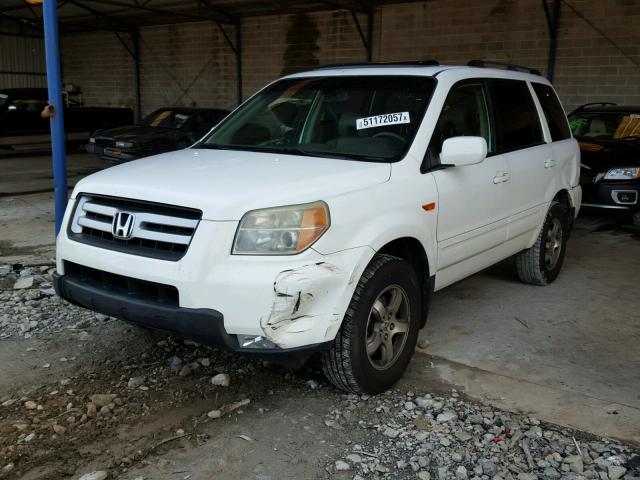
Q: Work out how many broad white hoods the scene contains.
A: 1